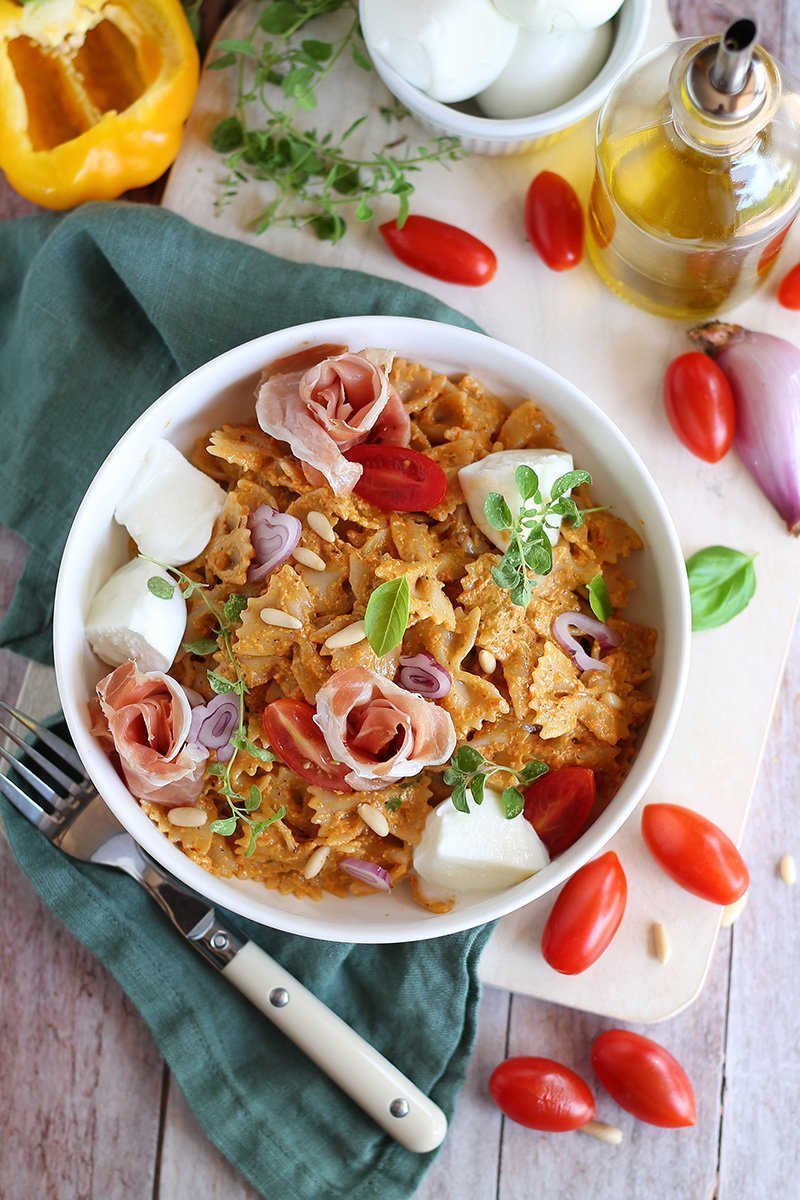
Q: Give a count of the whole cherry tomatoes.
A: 8